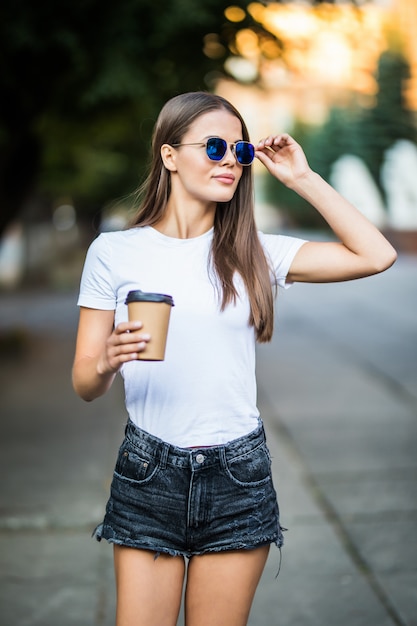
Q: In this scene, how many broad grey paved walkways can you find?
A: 1